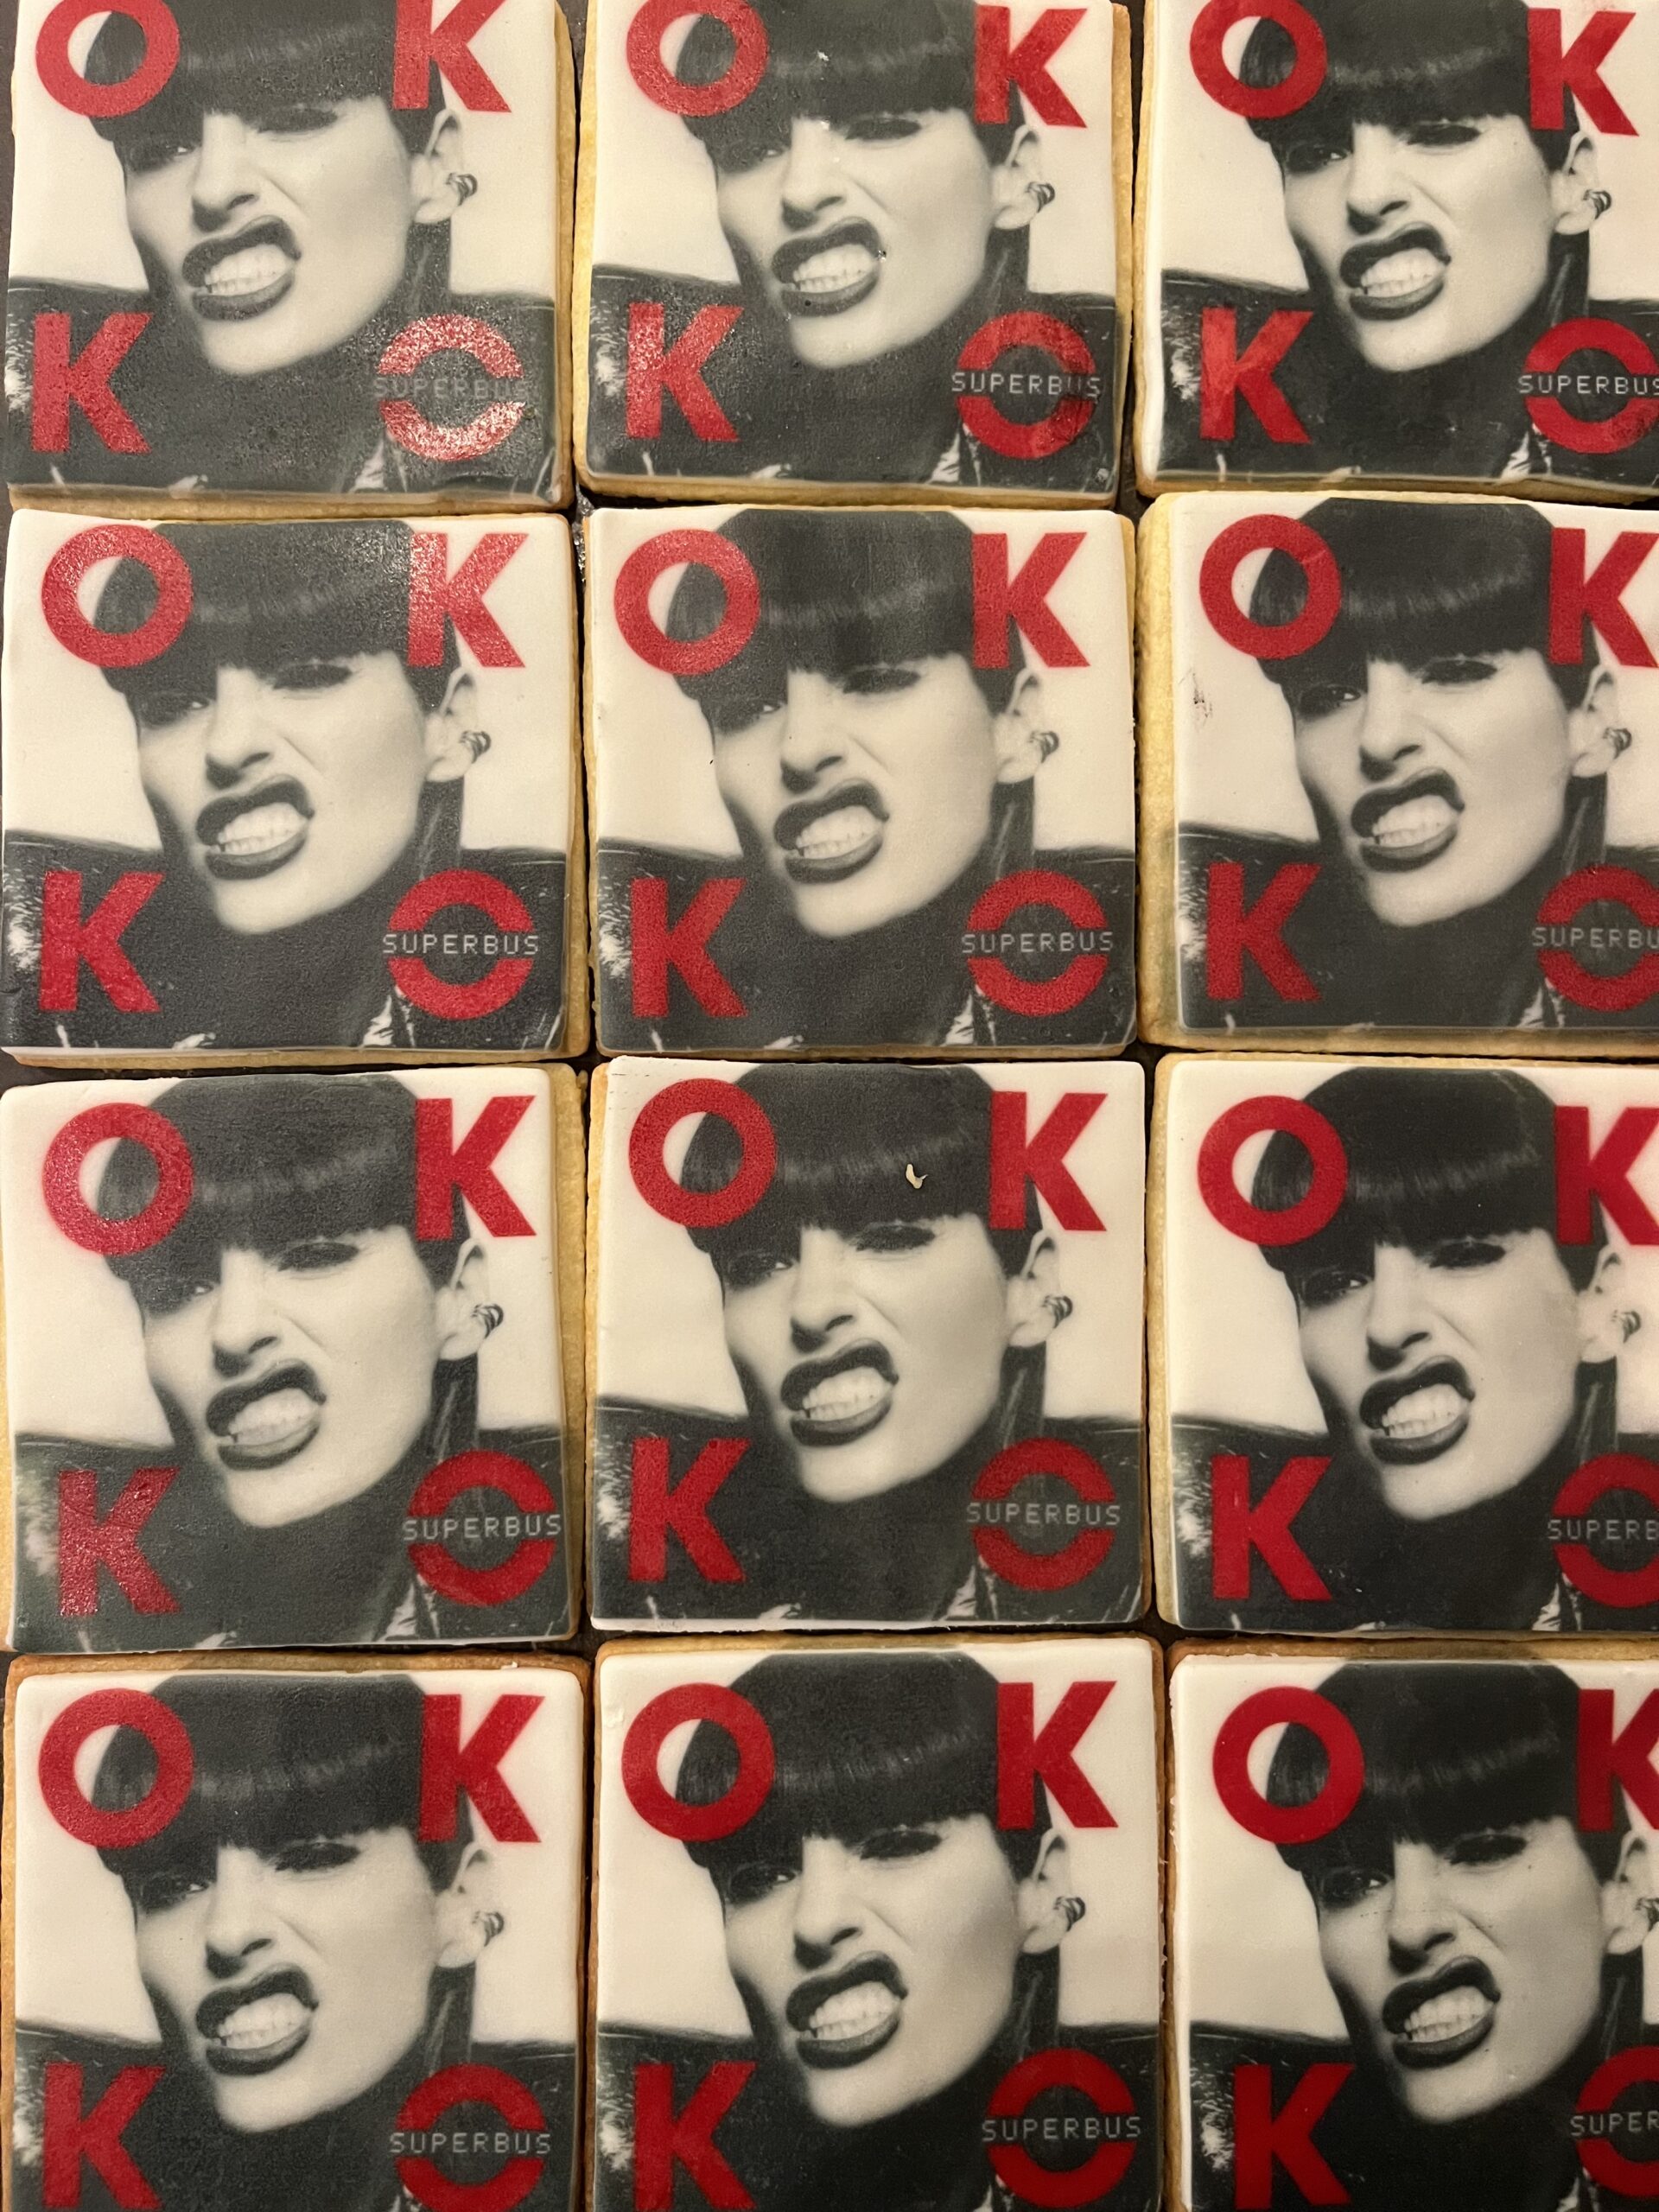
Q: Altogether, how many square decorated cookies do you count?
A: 12